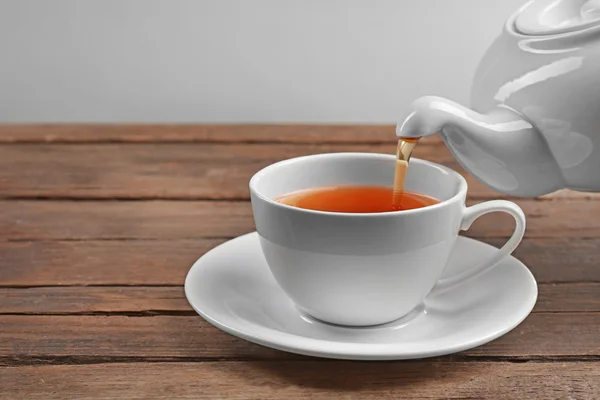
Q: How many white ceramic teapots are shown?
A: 1